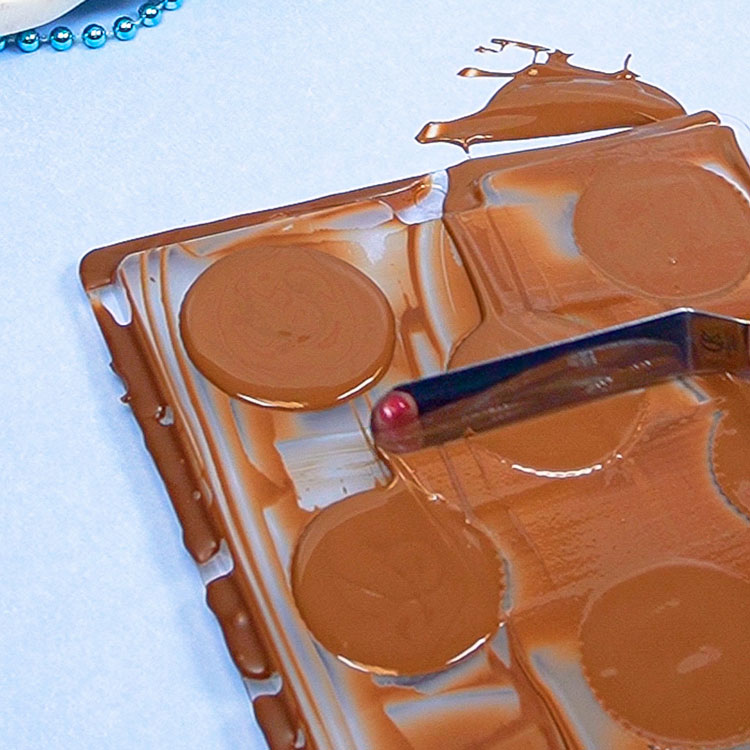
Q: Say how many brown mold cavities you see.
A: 6